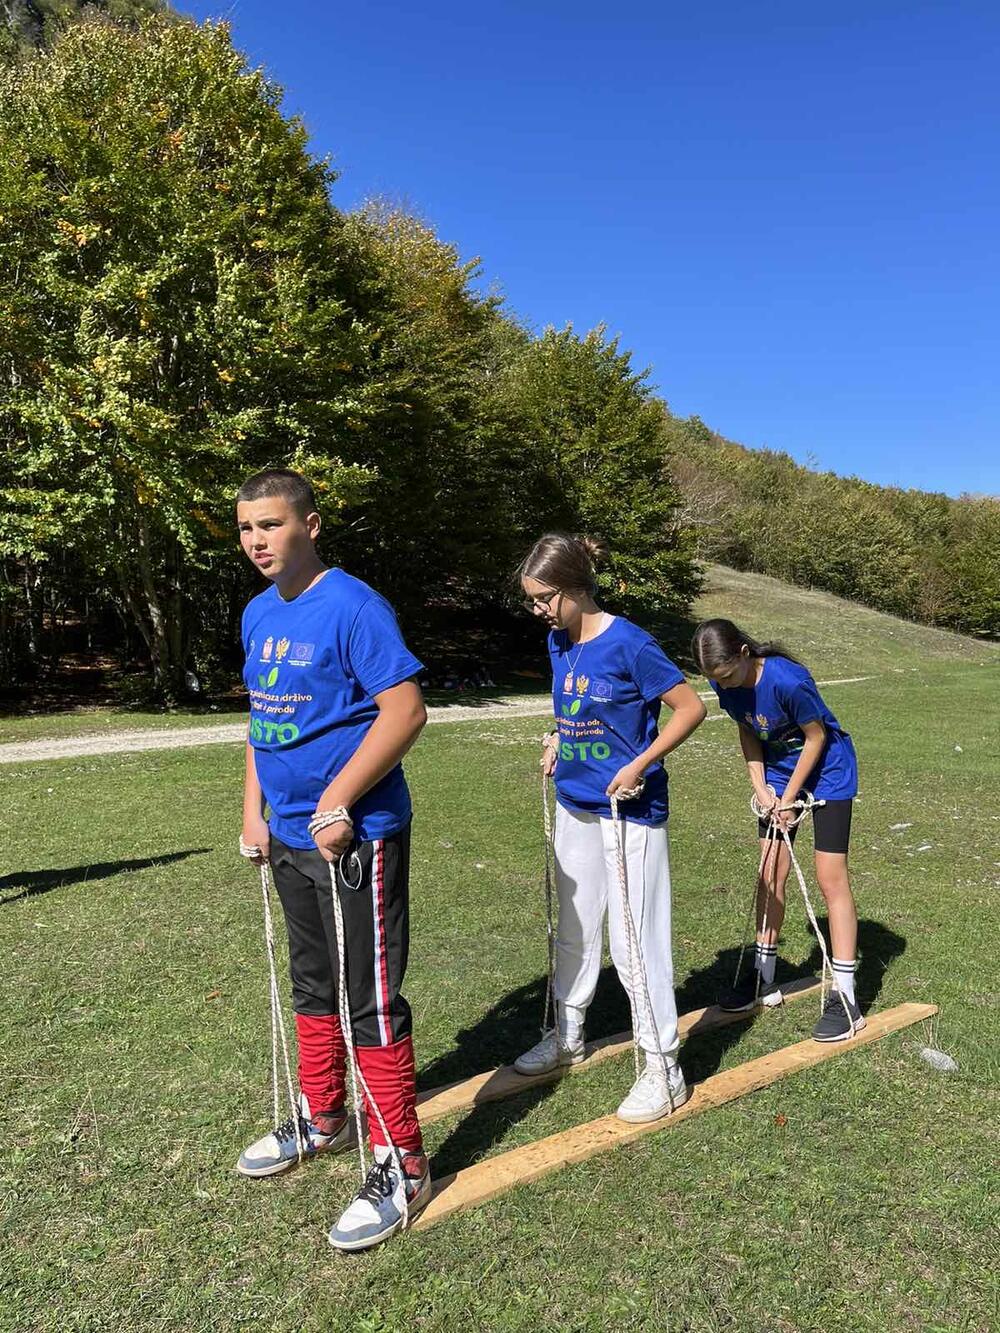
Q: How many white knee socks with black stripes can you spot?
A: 2